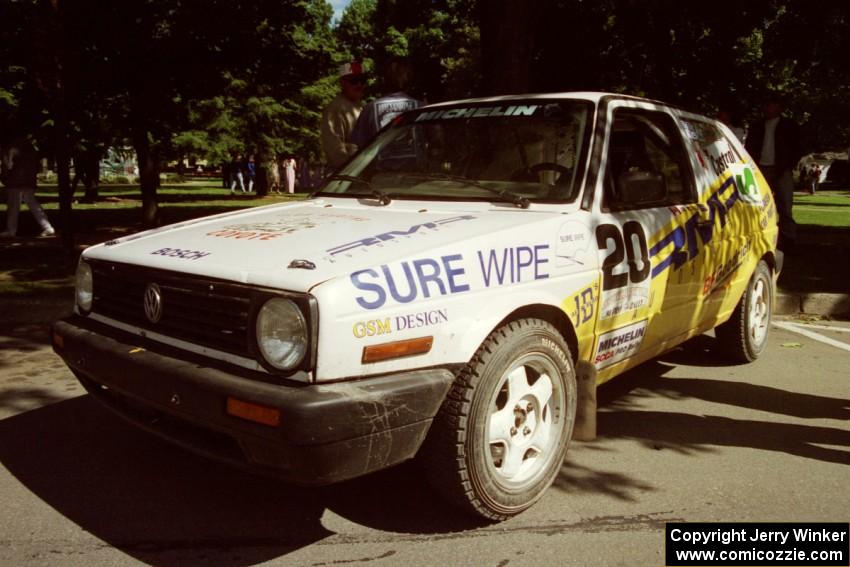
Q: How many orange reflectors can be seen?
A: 3